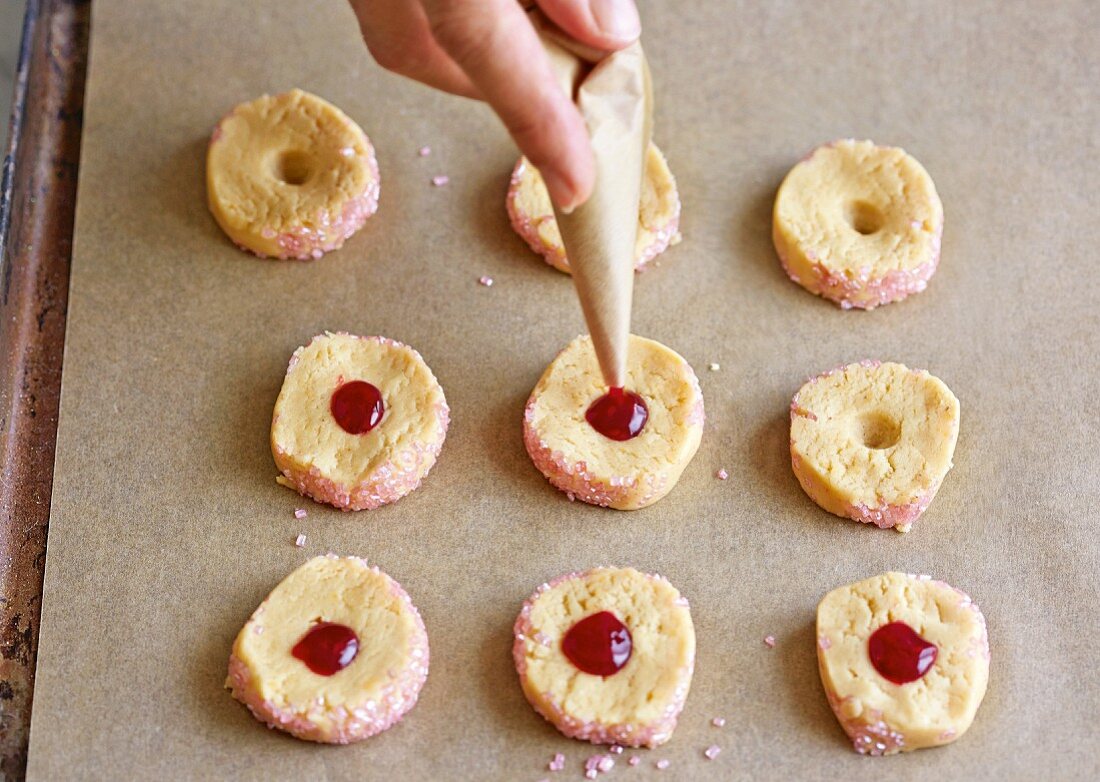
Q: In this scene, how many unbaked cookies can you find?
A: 9